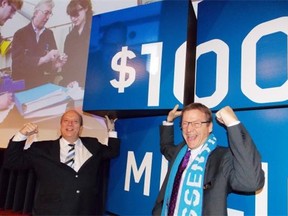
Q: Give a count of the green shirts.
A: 0